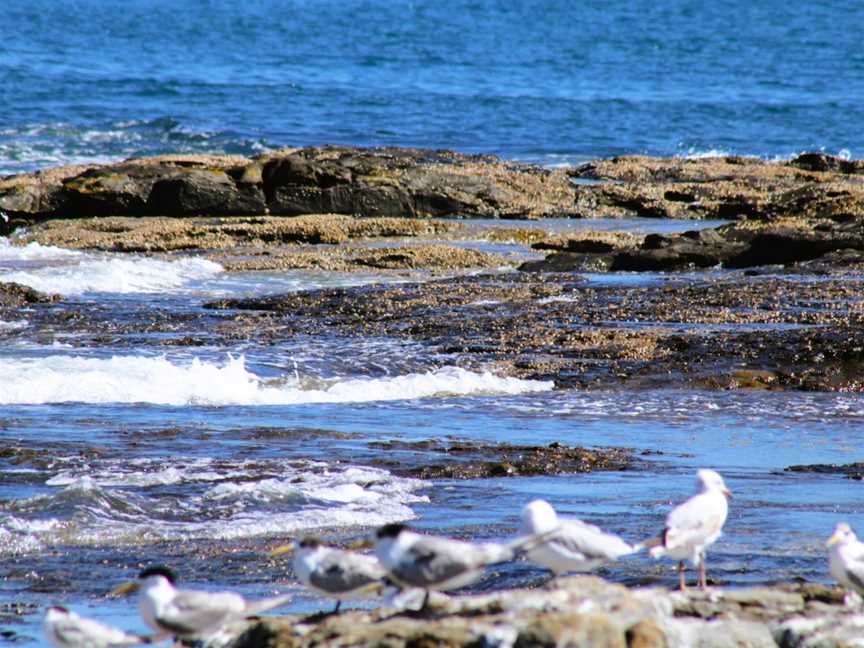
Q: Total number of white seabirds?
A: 7